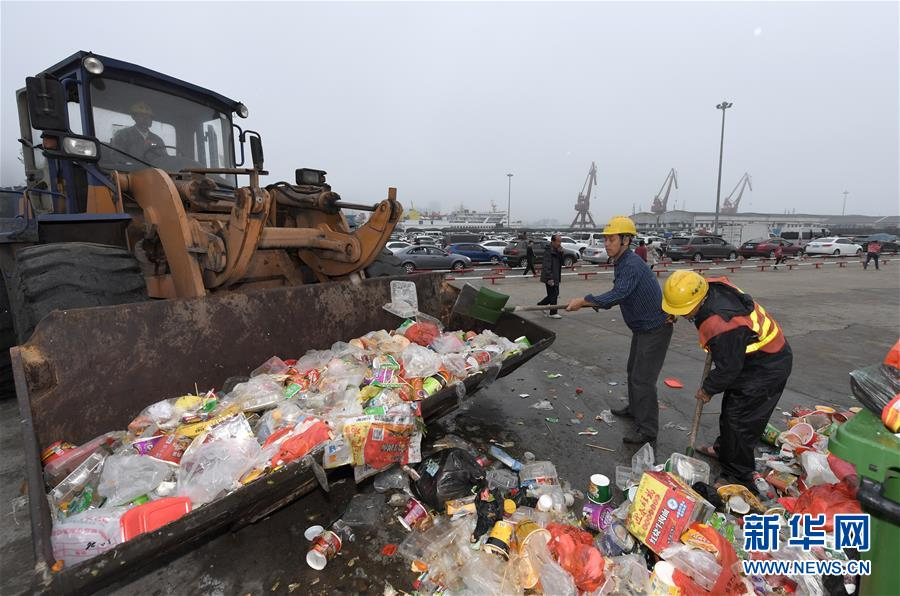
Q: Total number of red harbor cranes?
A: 3